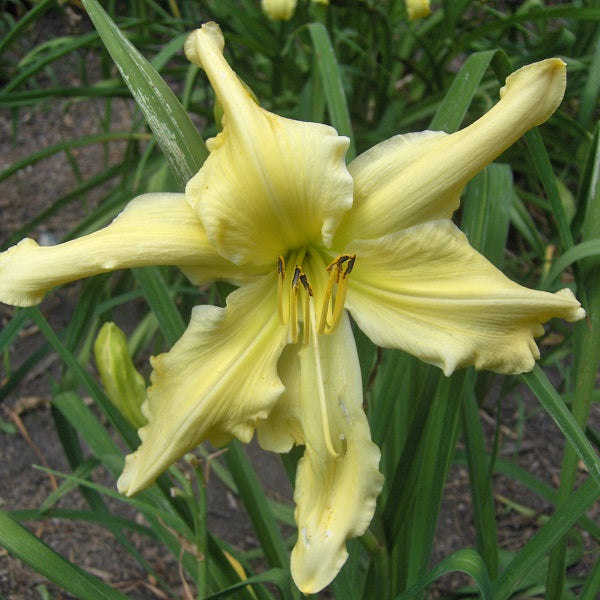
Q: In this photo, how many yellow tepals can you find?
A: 6